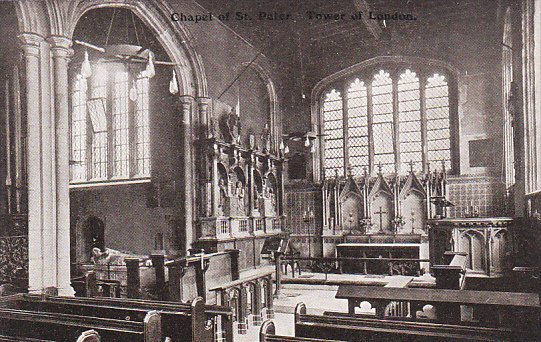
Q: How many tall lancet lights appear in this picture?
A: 9